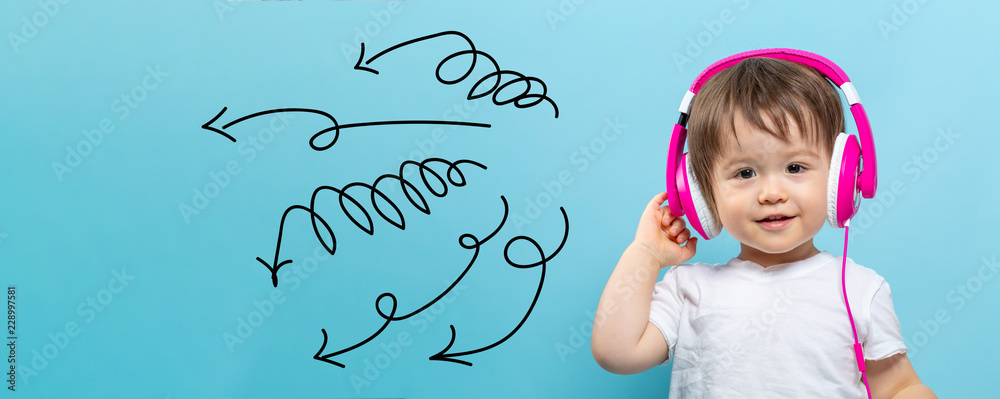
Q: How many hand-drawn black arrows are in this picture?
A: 5